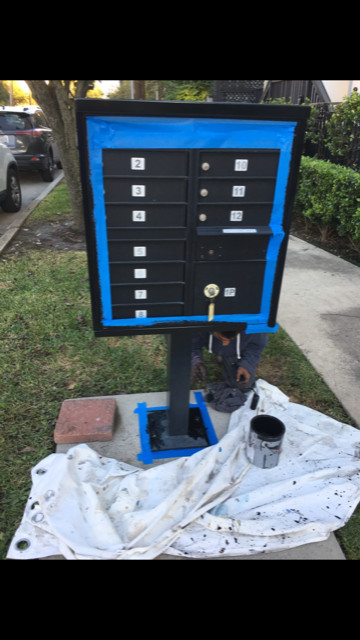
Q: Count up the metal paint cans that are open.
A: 1